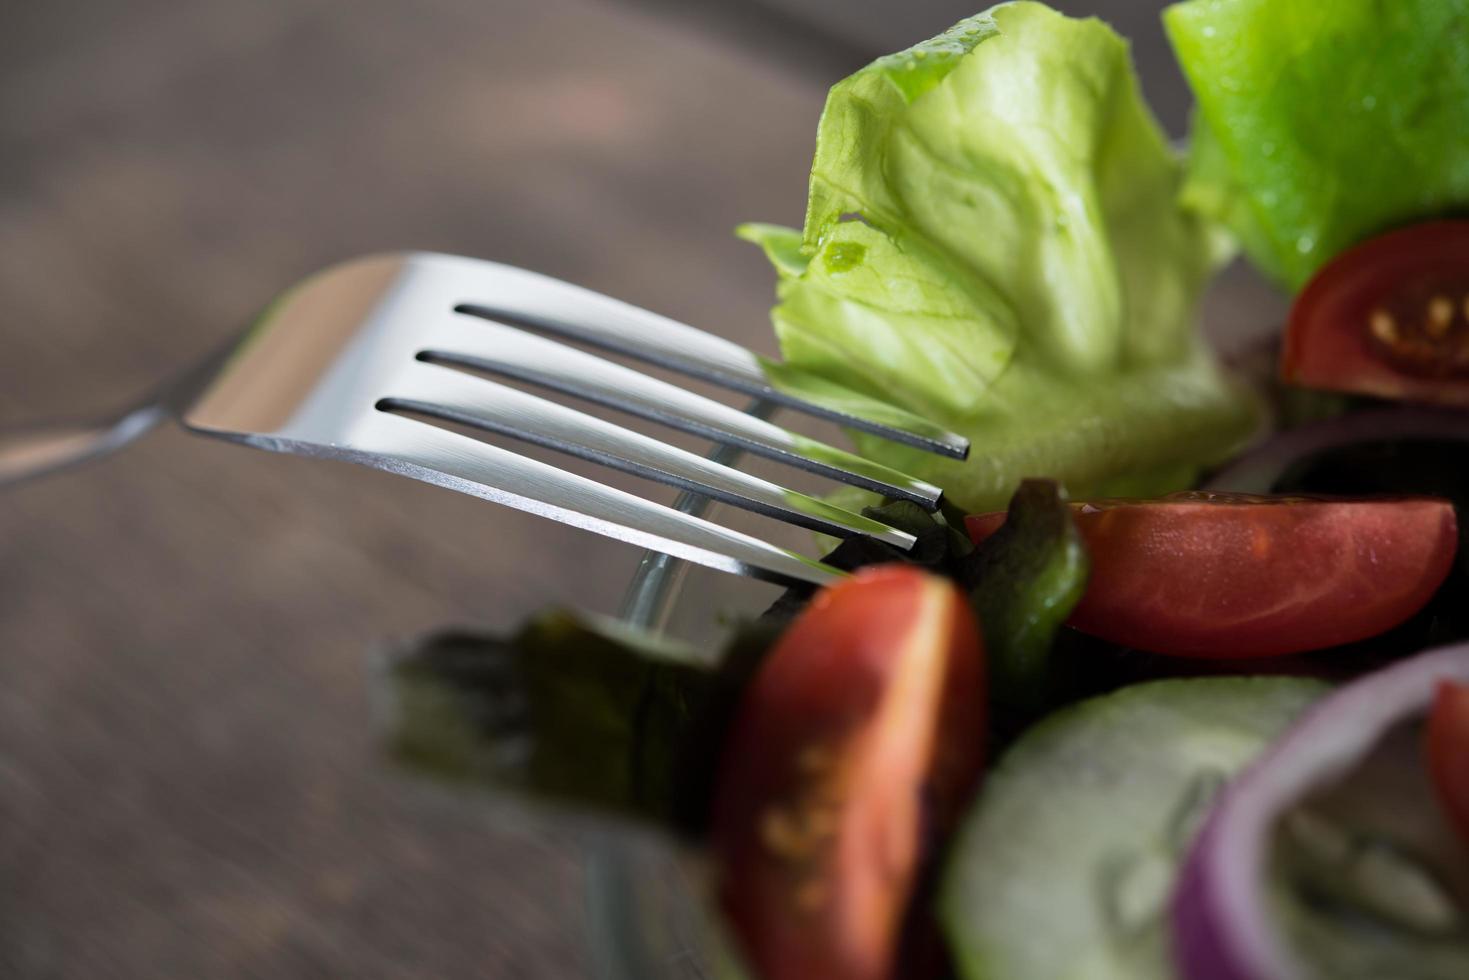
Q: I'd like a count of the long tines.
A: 4